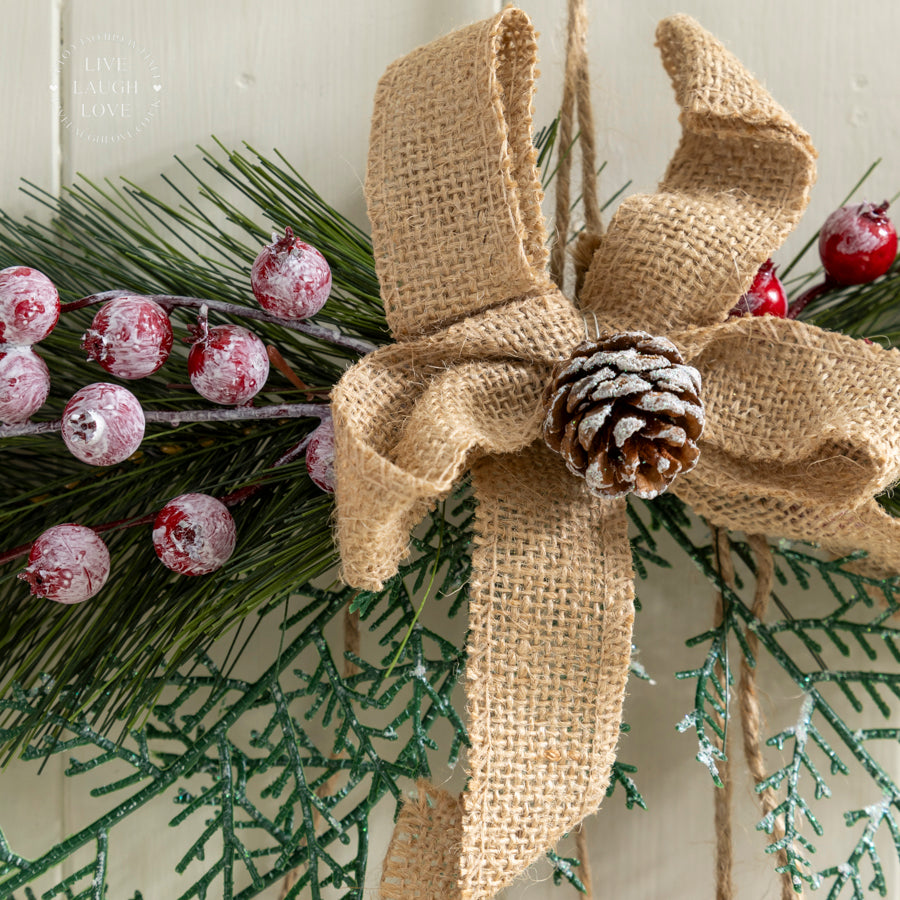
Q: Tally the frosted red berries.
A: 11